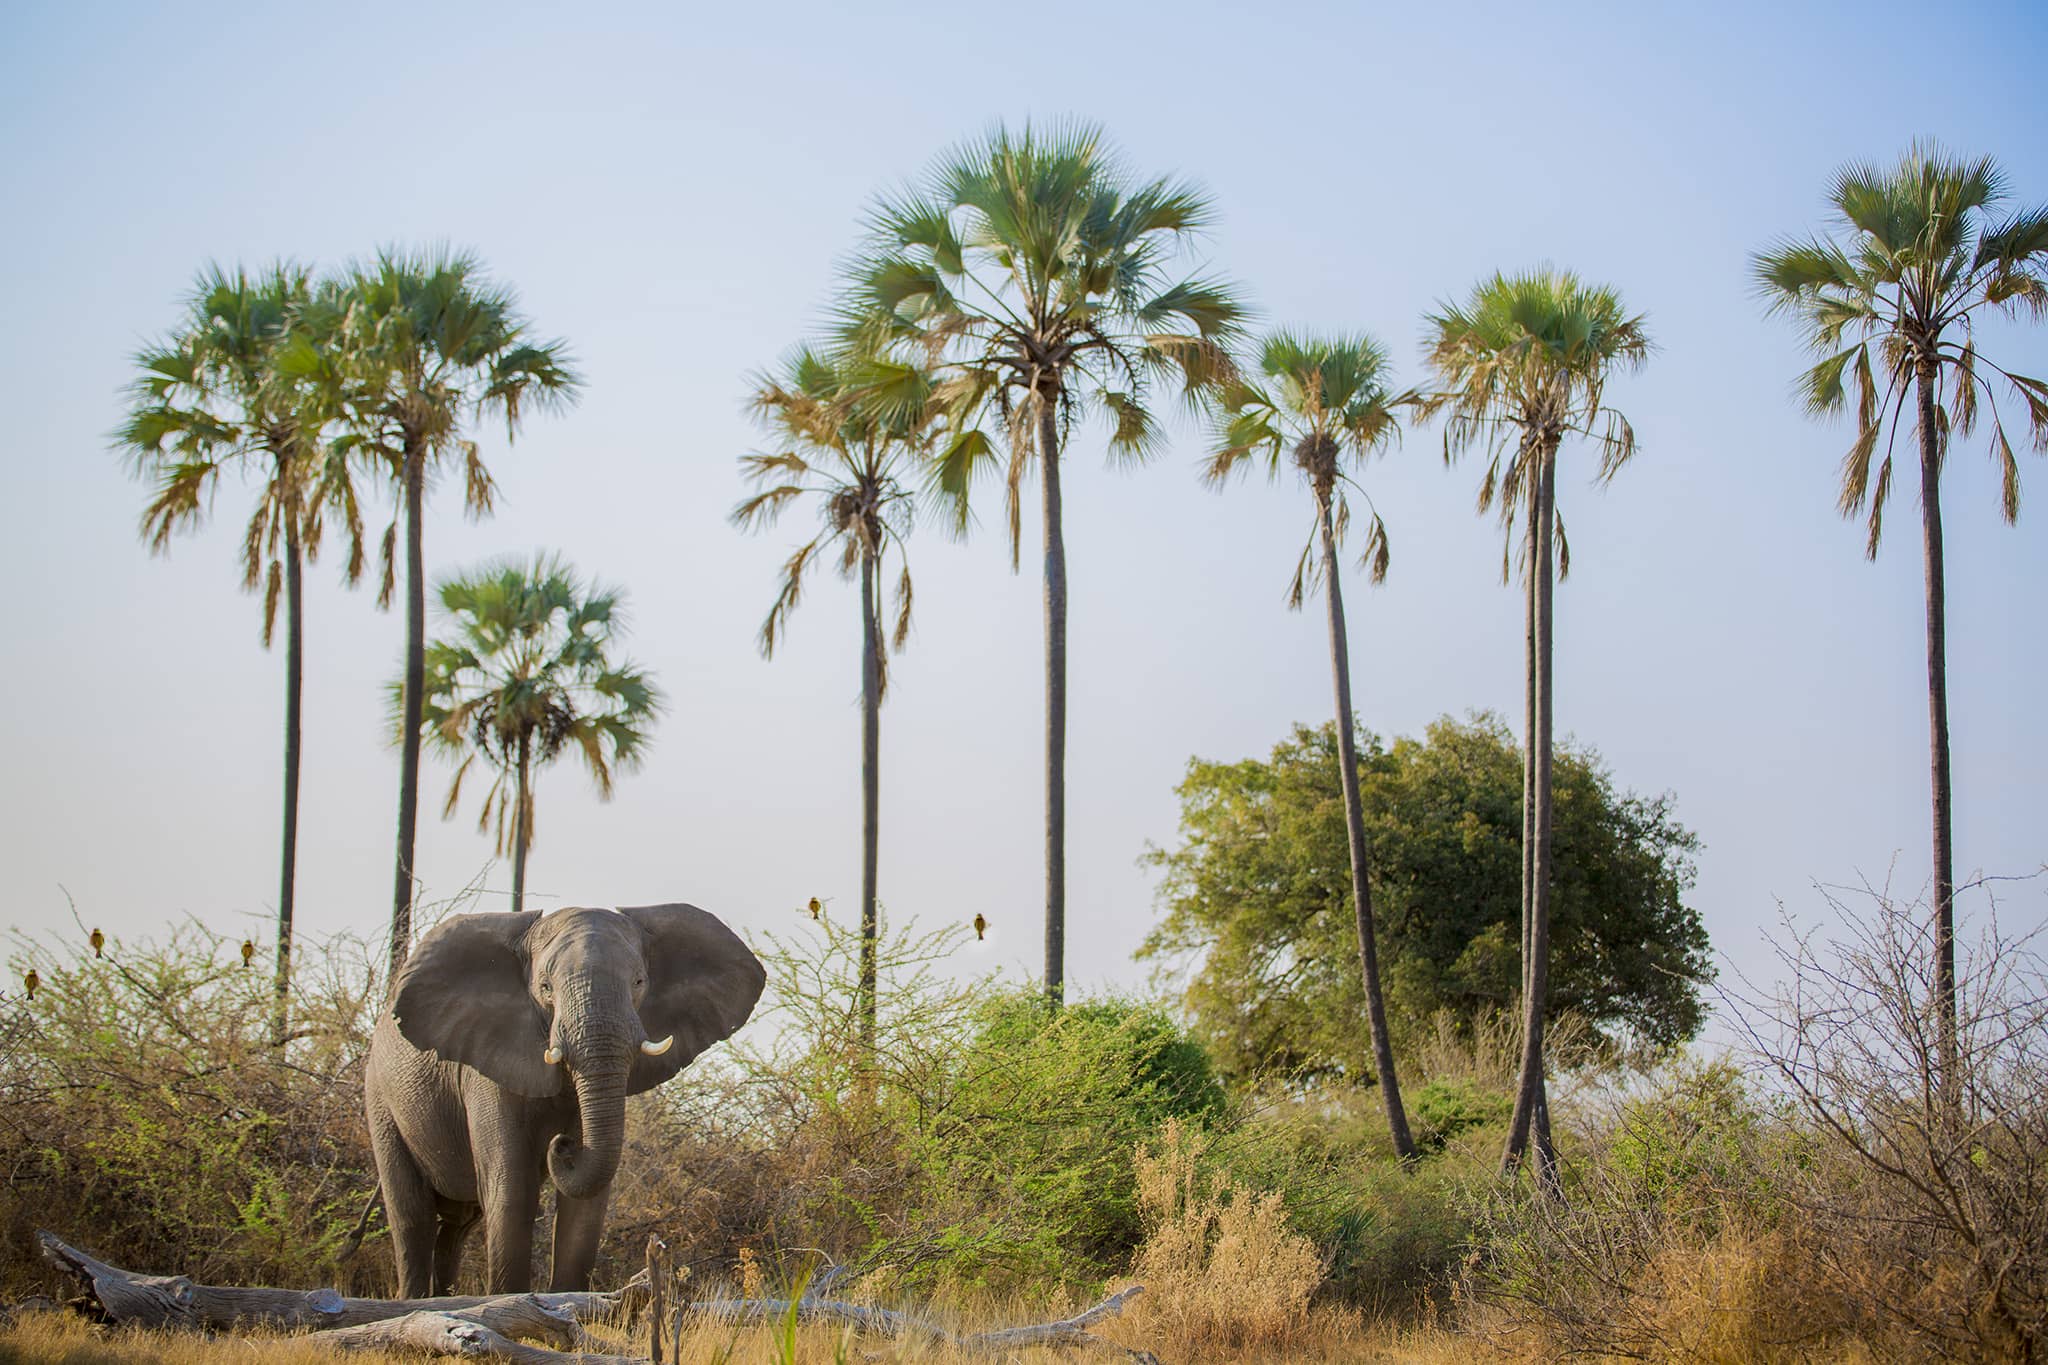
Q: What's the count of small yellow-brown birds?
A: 5